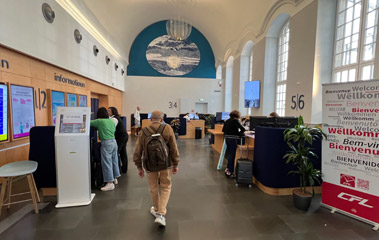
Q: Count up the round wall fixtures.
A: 6